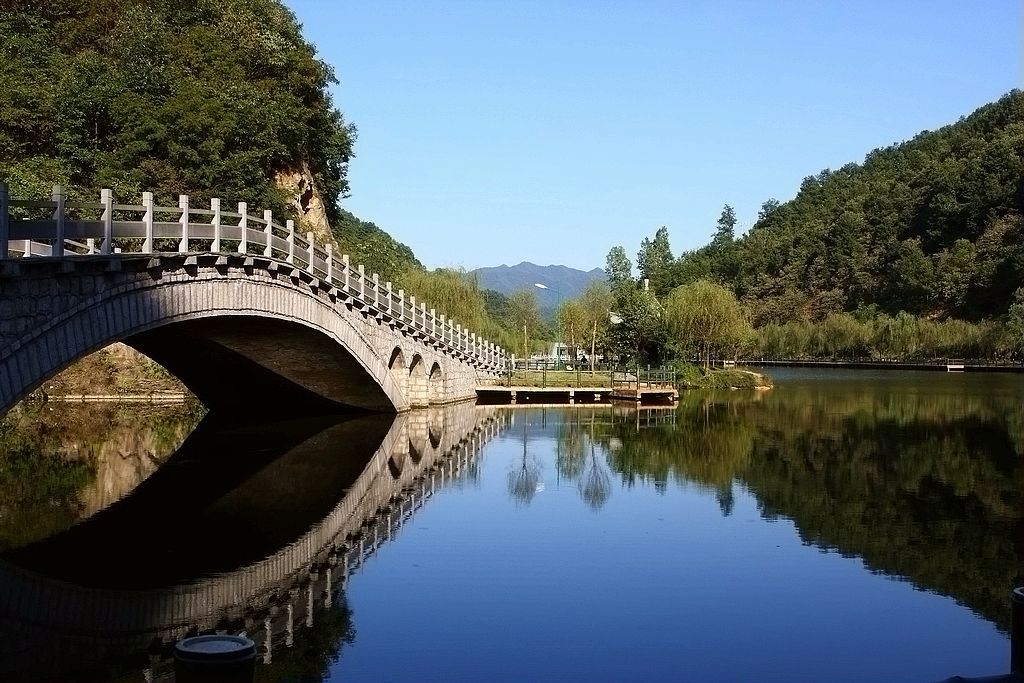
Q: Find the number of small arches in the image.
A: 3